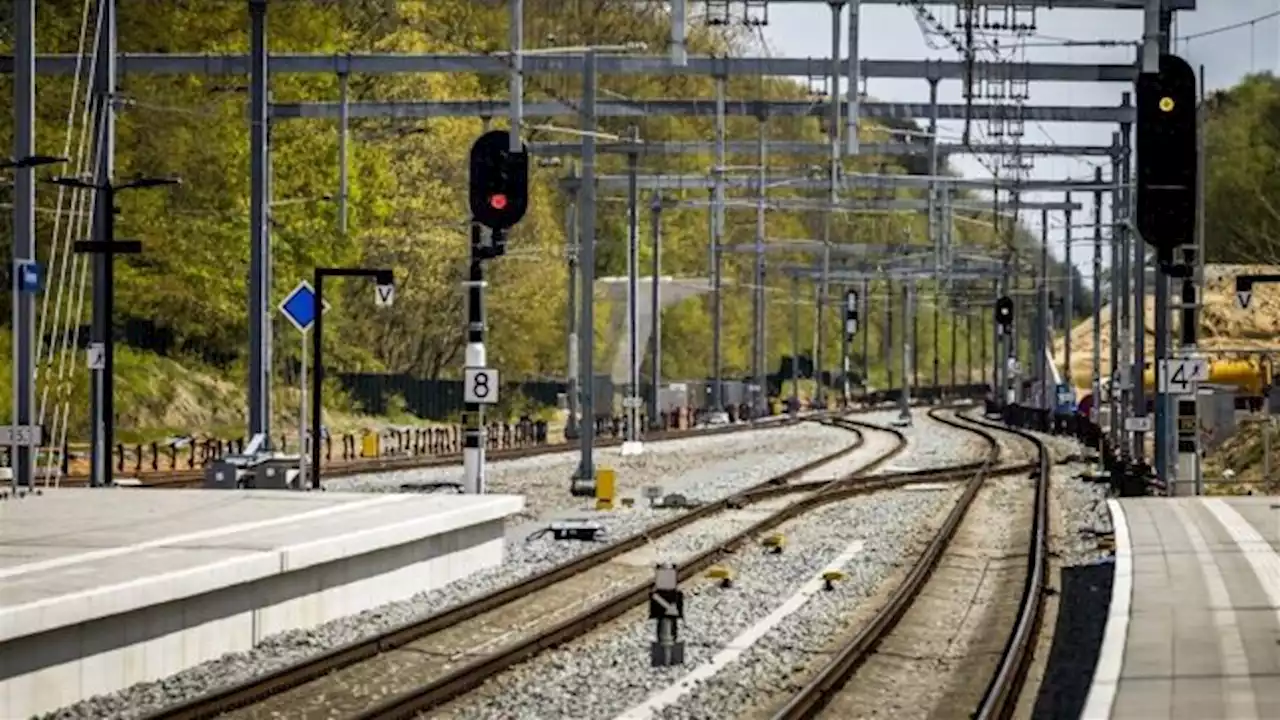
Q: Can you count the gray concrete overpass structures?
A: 1